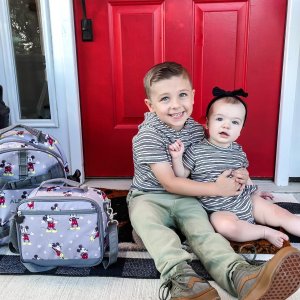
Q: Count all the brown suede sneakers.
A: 2